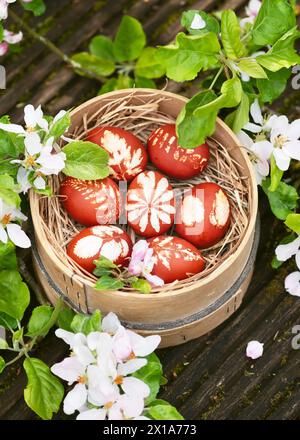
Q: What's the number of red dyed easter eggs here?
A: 7